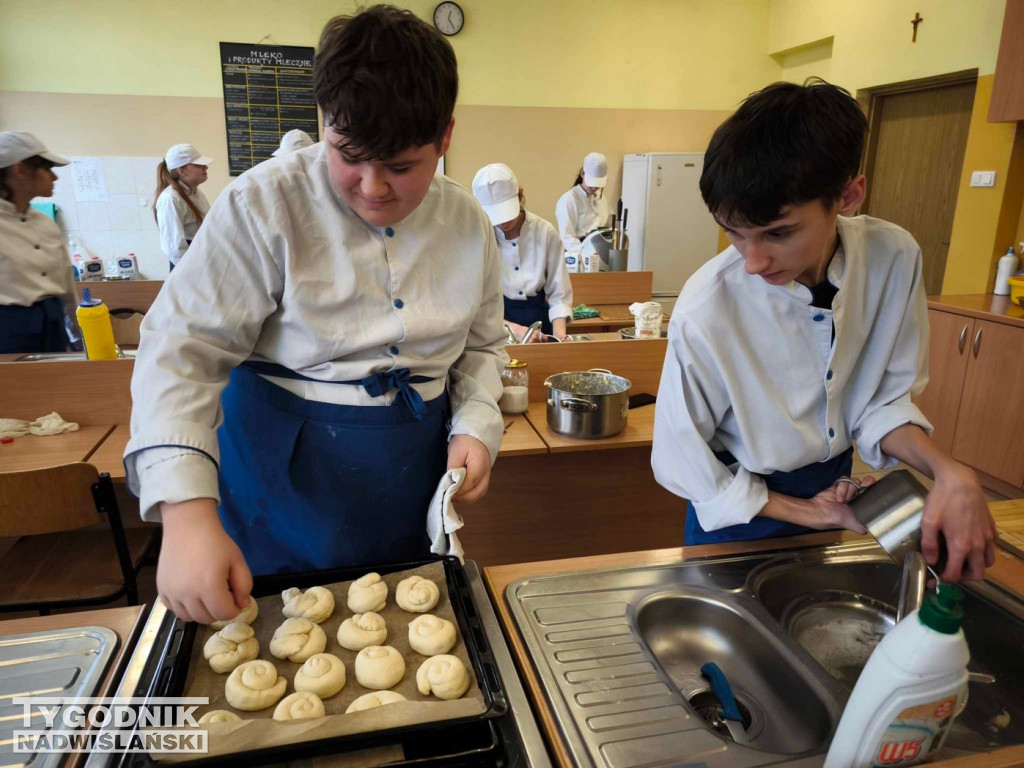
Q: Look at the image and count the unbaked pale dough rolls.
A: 15